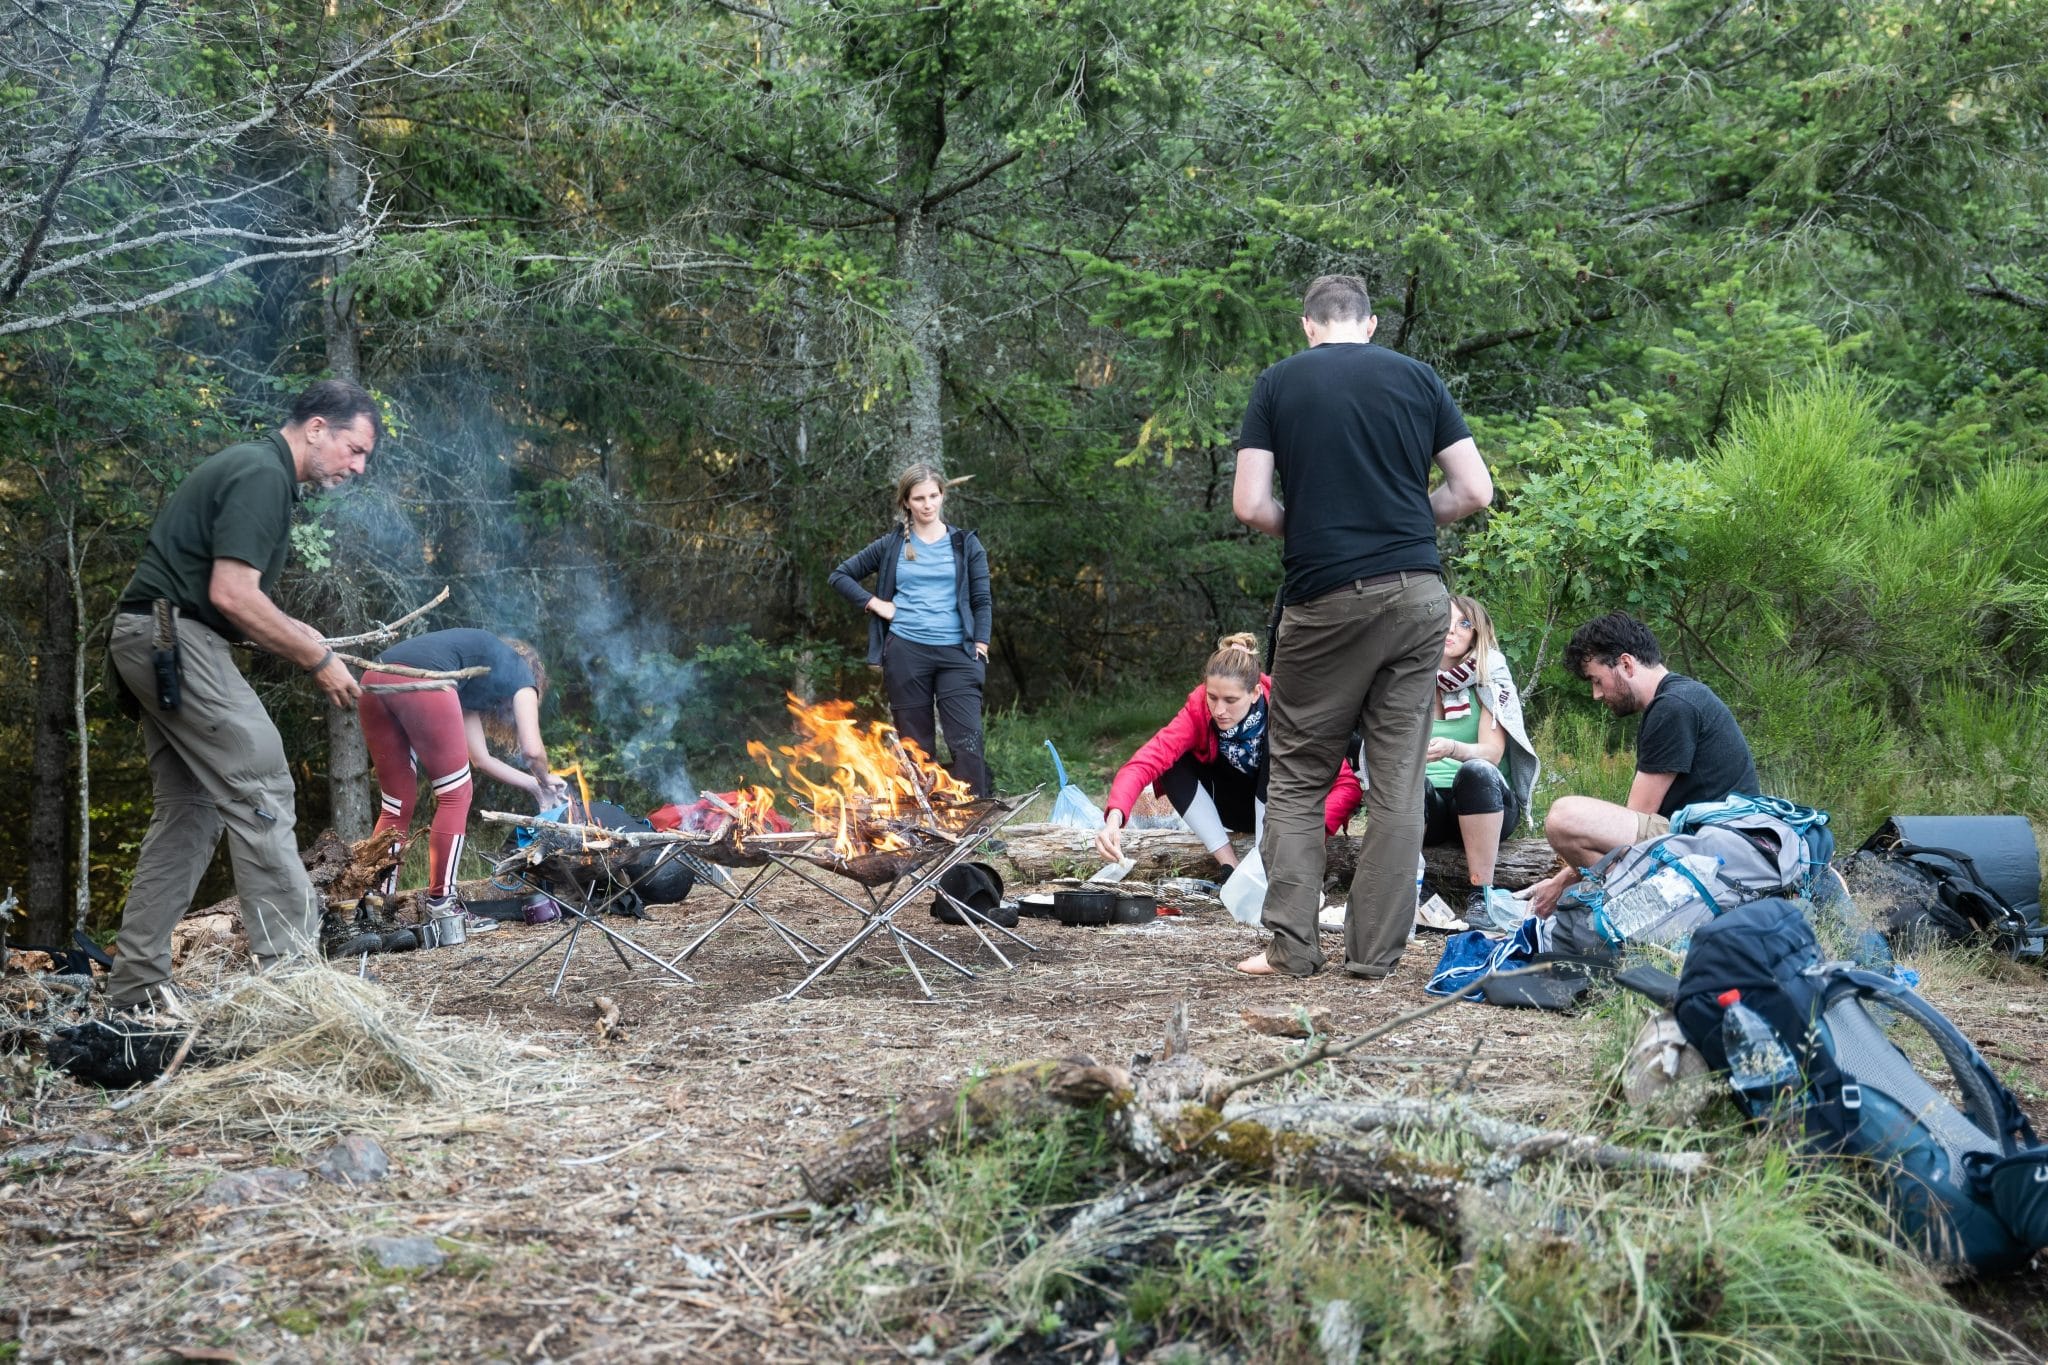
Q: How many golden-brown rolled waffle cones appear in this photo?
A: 0